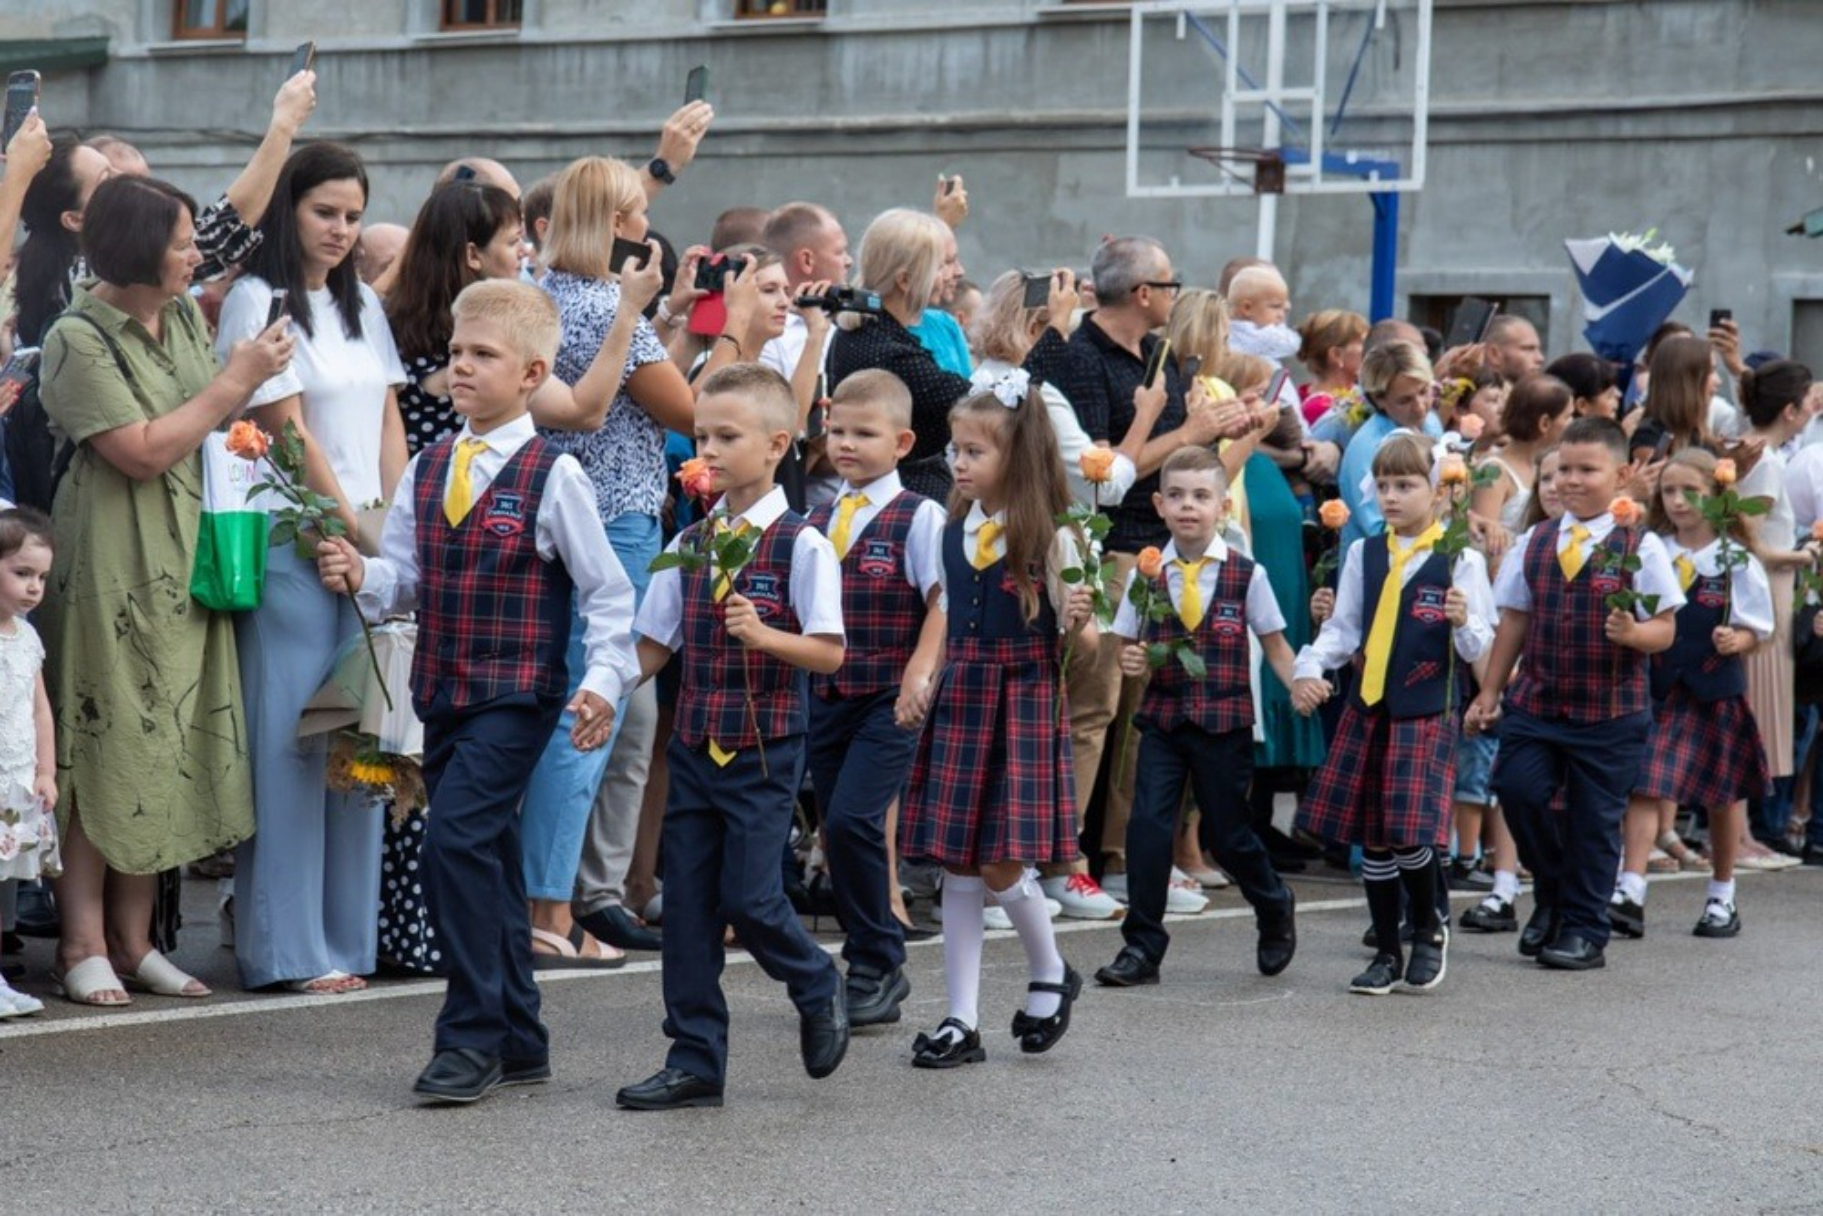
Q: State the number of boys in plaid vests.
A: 5